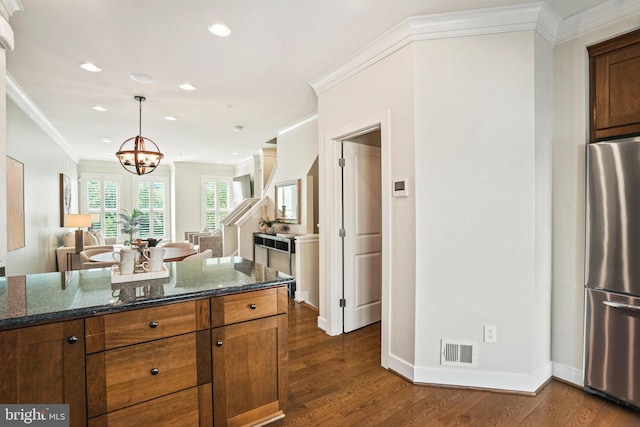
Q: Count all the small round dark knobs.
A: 5